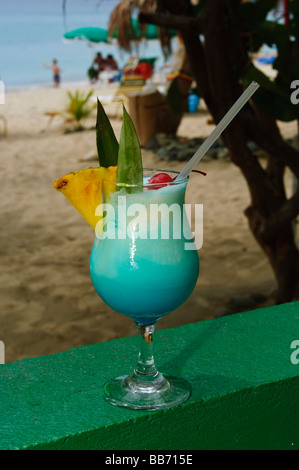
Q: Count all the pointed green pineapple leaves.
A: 2